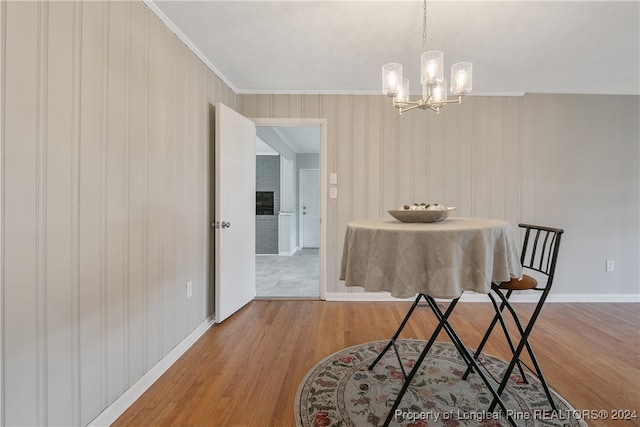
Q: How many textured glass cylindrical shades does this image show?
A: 5